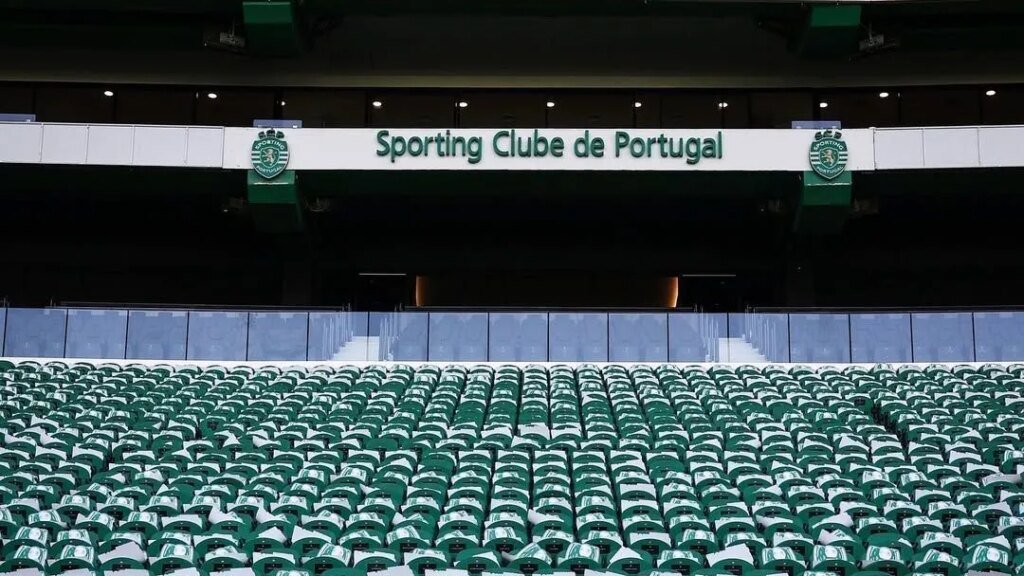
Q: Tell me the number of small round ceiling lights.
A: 11